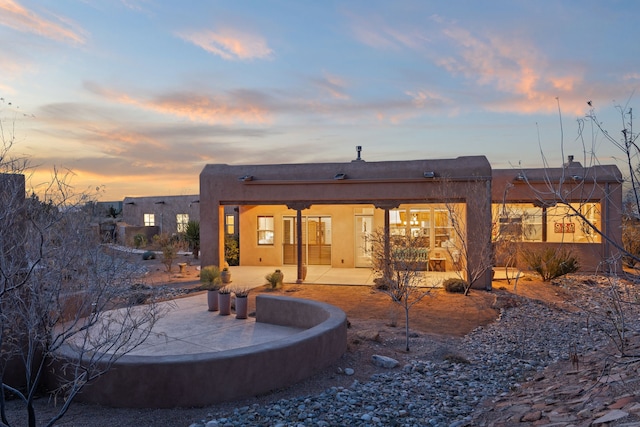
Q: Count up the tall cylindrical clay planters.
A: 3